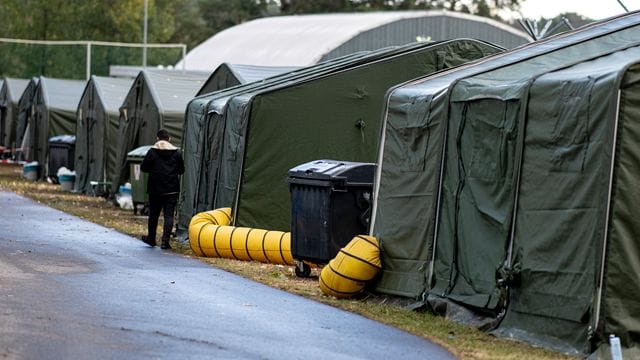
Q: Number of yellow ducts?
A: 2